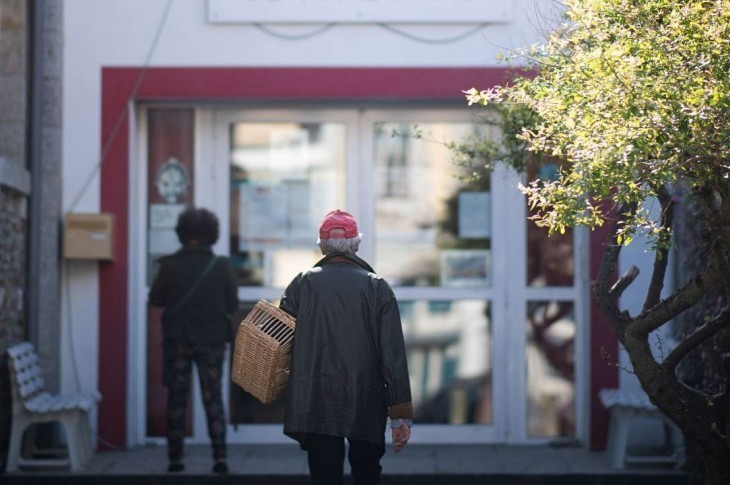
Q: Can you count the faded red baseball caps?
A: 1